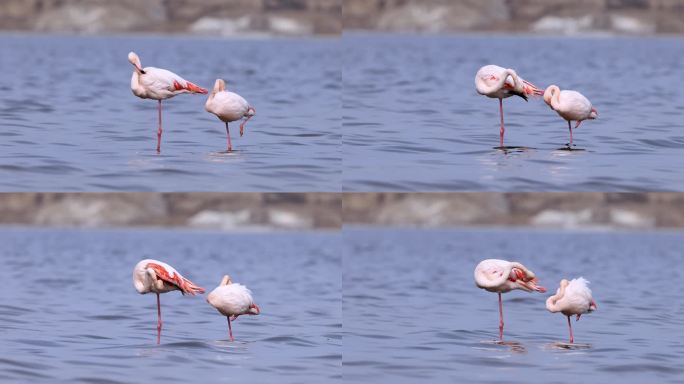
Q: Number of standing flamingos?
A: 8